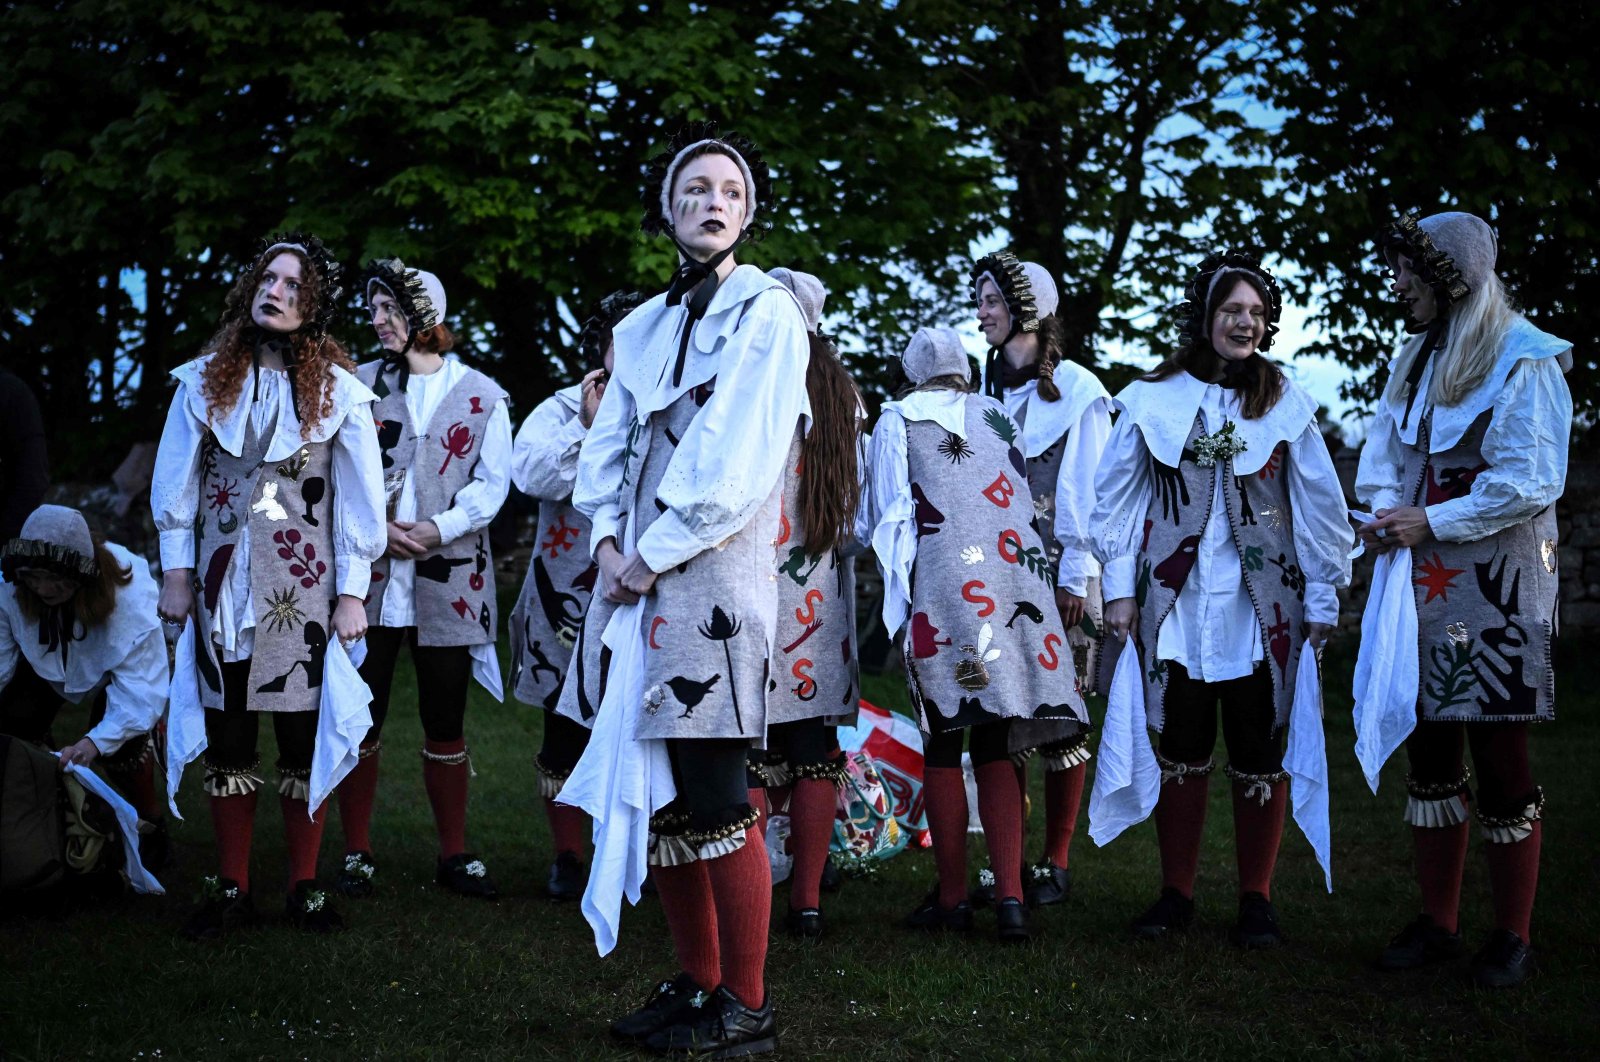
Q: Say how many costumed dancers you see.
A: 10